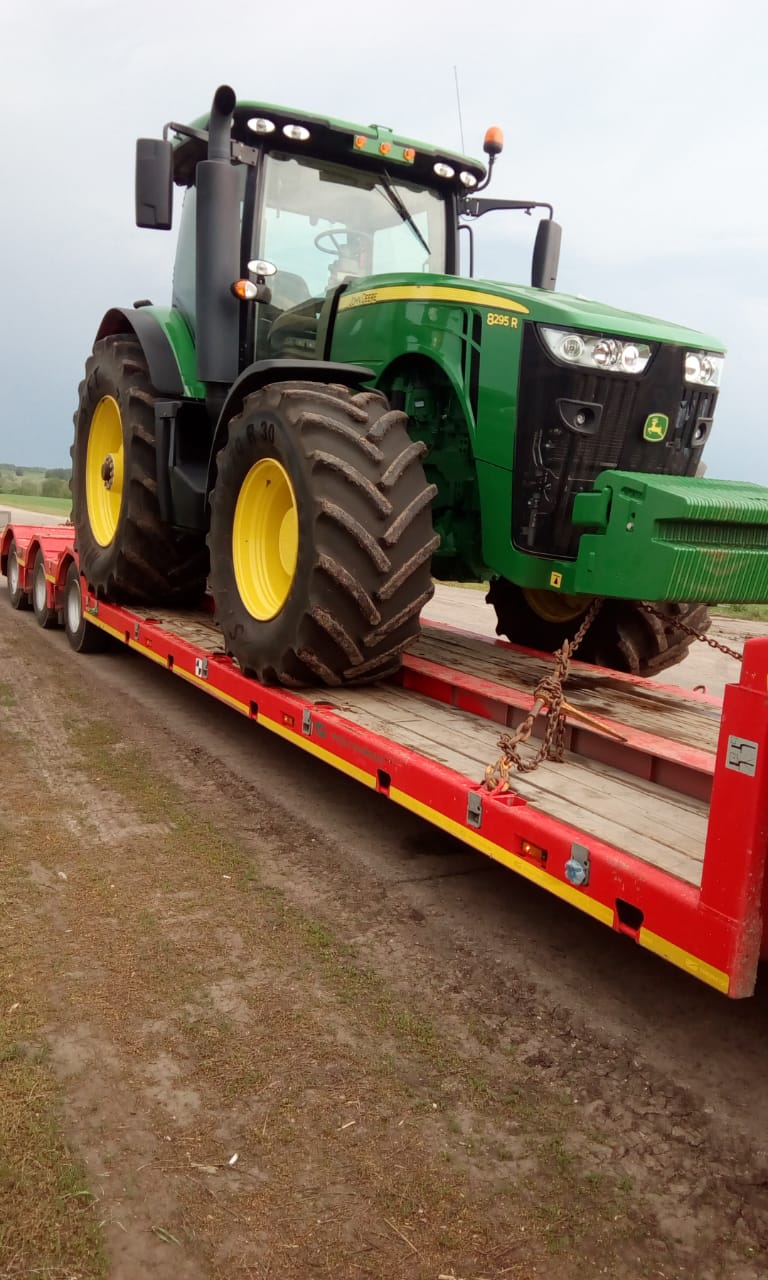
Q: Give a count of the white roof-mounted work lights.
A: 4